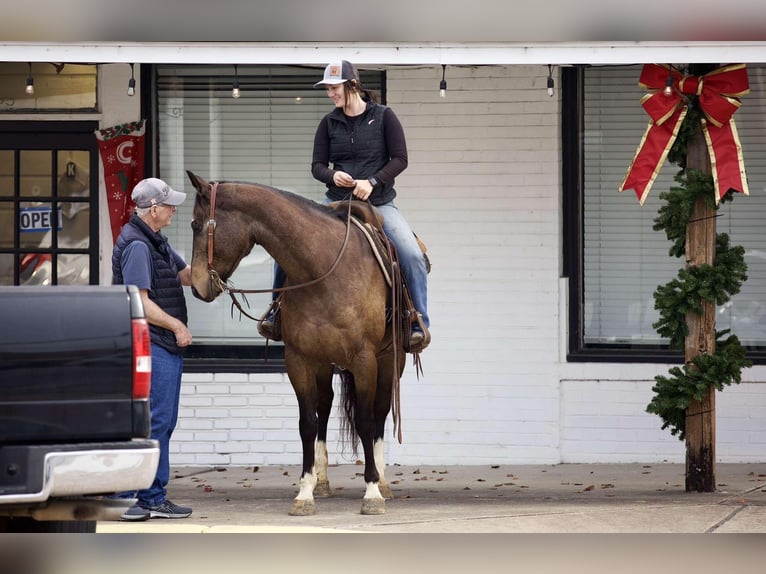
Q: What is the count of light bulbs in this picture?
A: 6